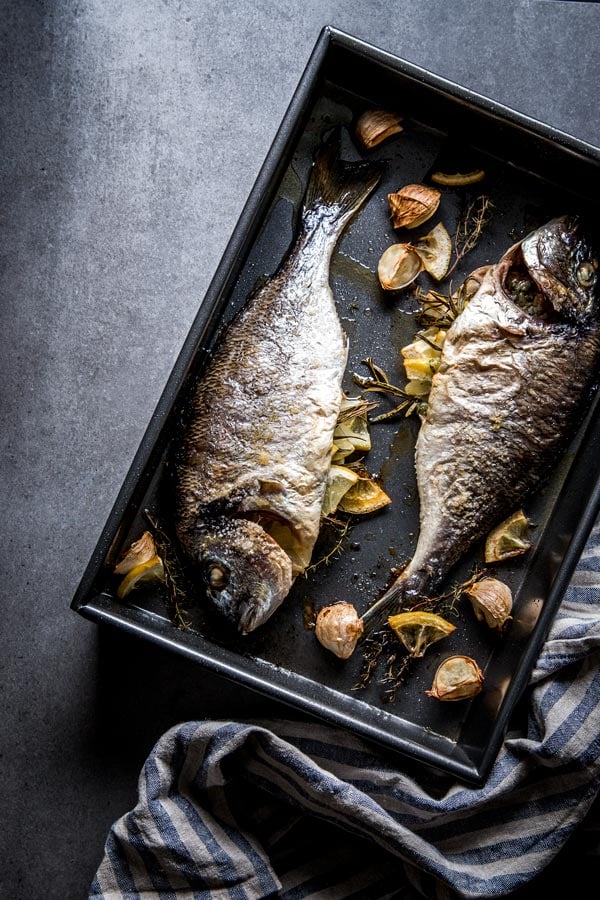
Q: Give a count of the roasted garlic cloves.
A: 7